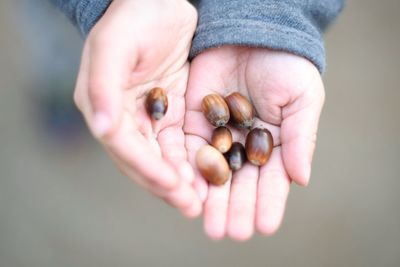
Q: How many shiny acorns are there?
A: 7